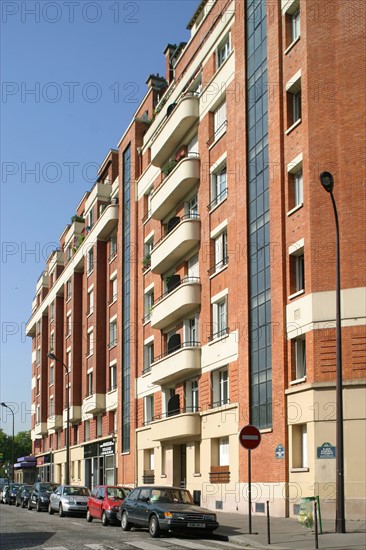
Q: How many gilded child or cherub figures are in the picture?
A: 0